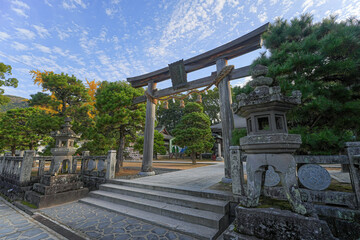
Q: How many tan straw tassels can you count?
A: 3